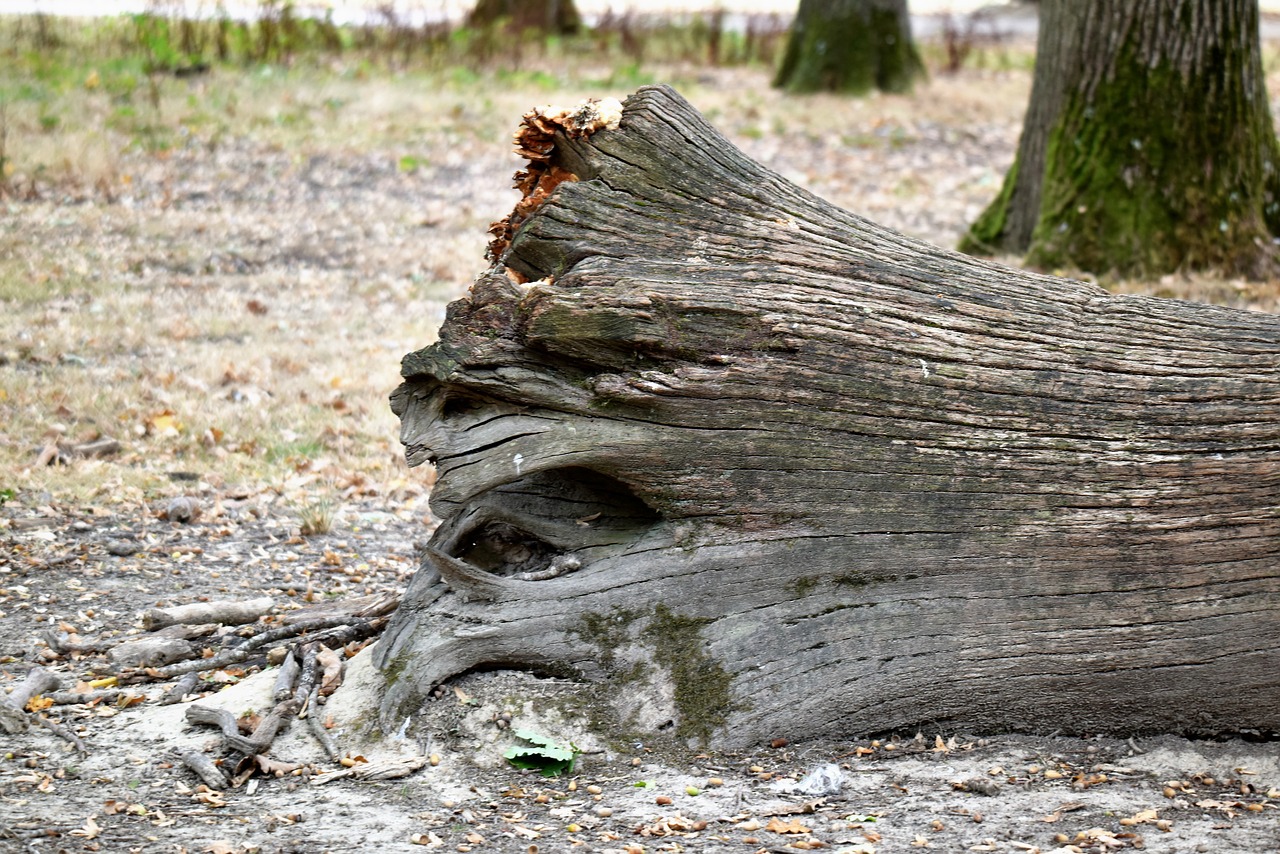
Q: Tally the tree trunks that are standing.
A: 3